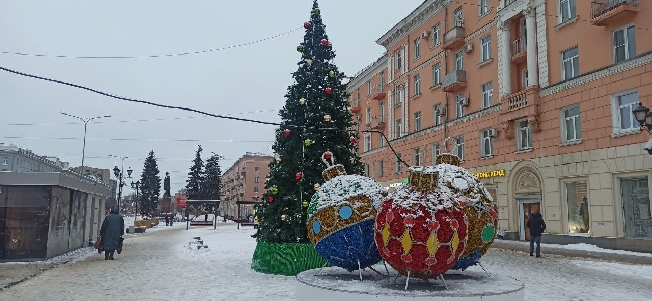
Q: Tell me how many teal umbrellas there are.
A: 0